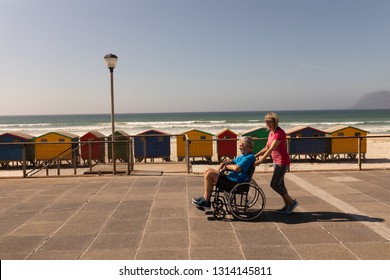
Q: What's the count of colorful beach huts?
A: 10